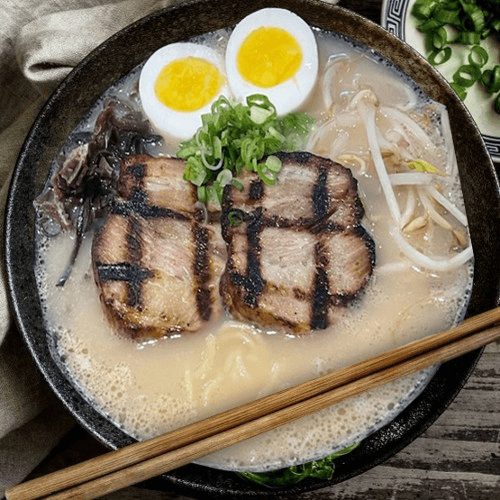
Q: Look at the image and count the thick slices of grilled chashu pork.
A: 2